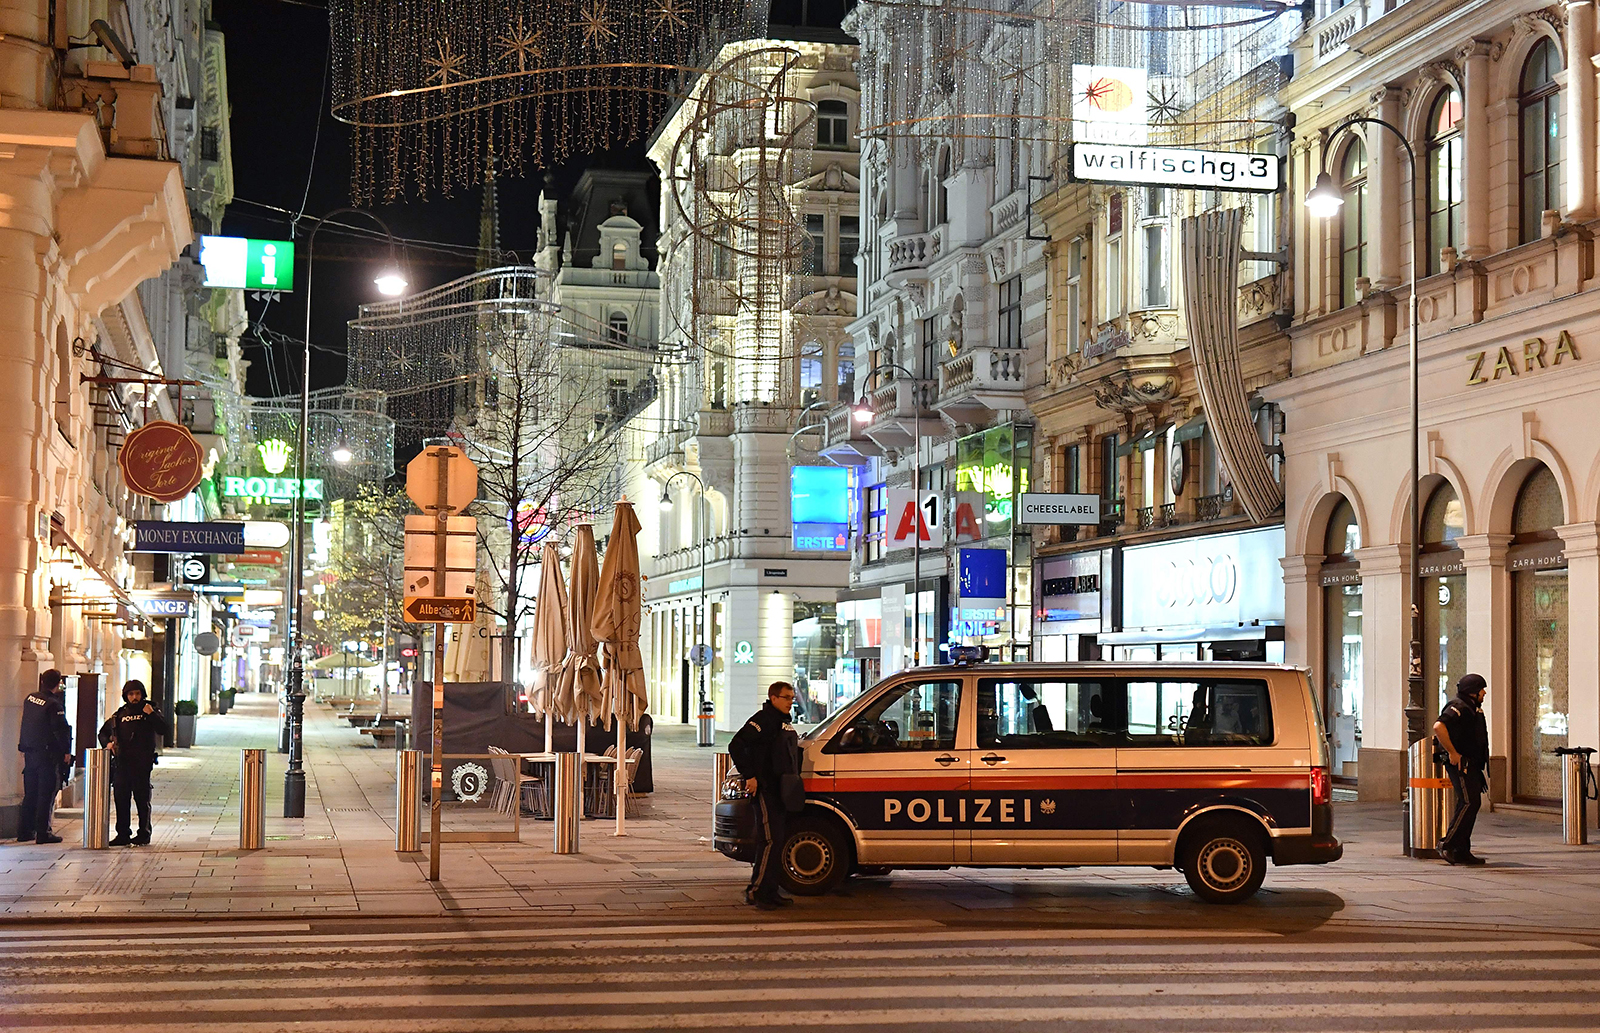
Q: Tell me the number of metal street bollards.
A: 6